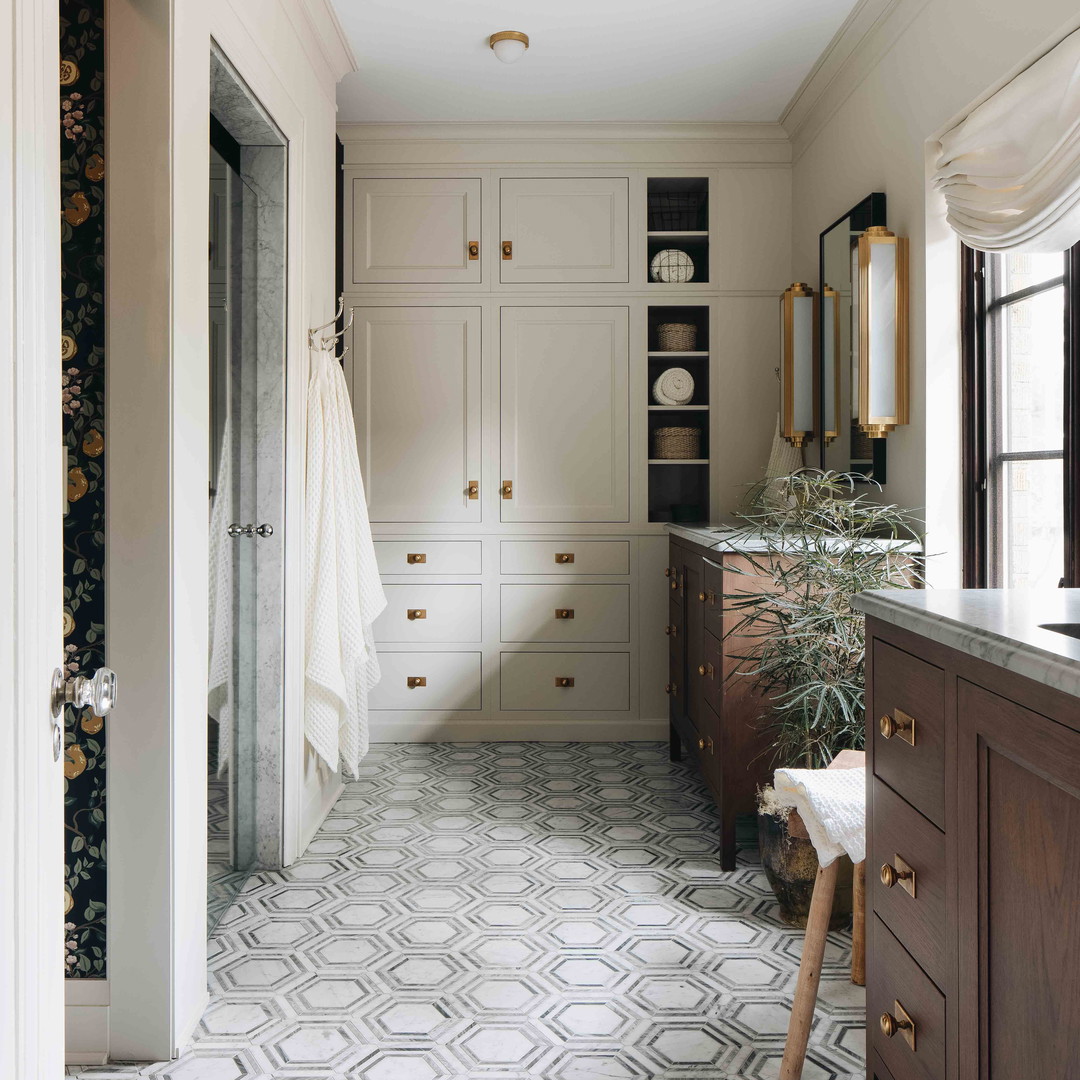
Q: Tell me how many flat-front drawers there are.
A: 15